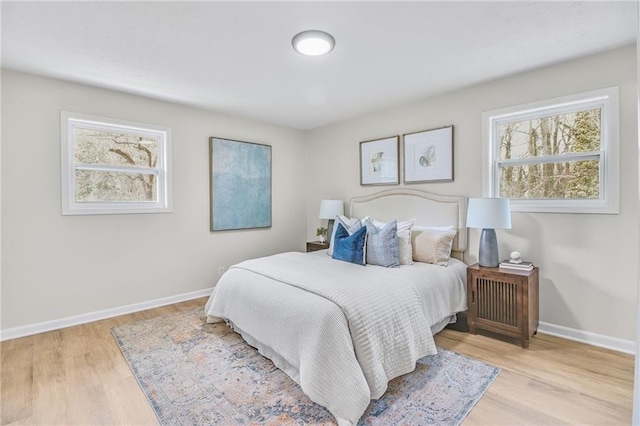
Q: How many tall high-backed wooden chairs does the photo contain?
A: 0